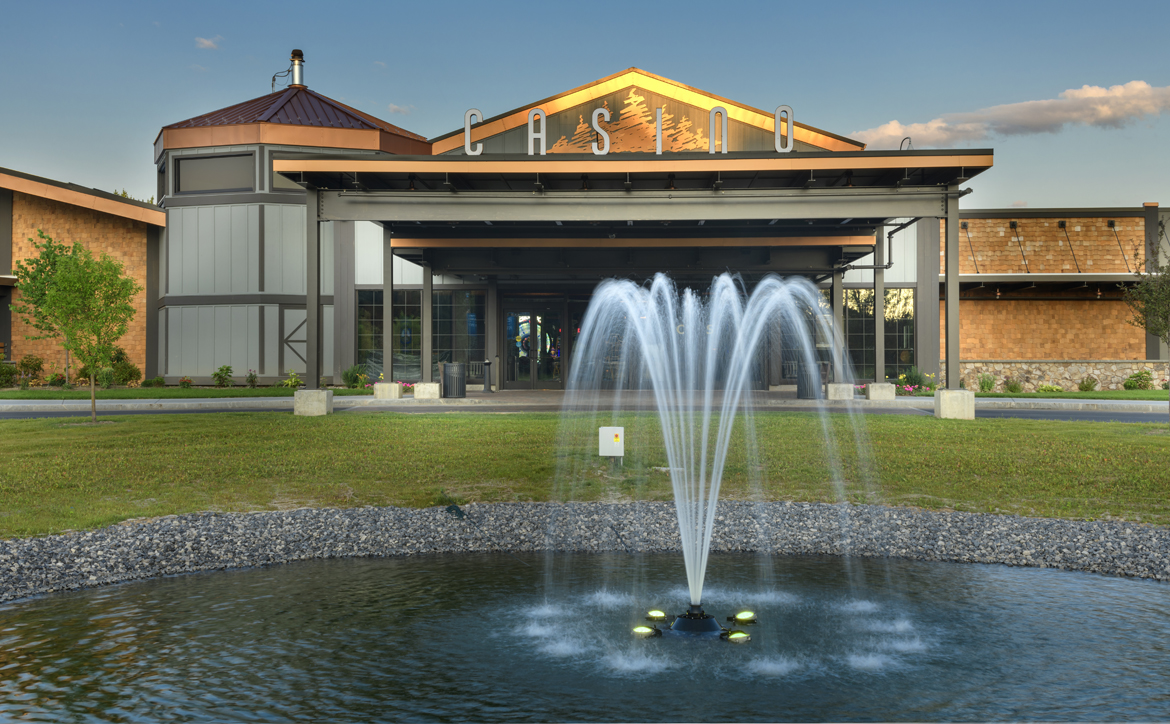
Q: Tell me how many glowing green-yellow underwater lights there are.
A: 4